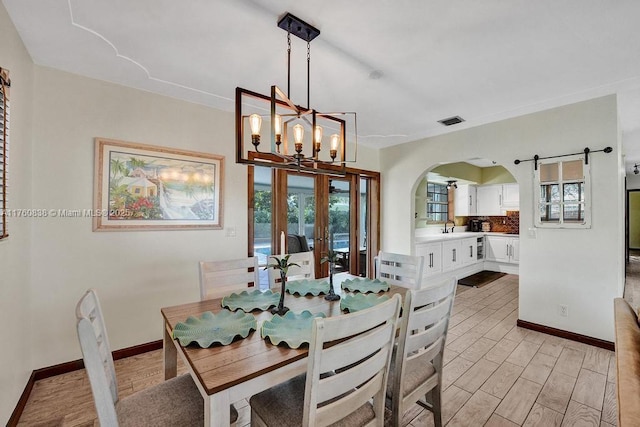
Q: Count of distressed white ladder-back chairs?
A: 6